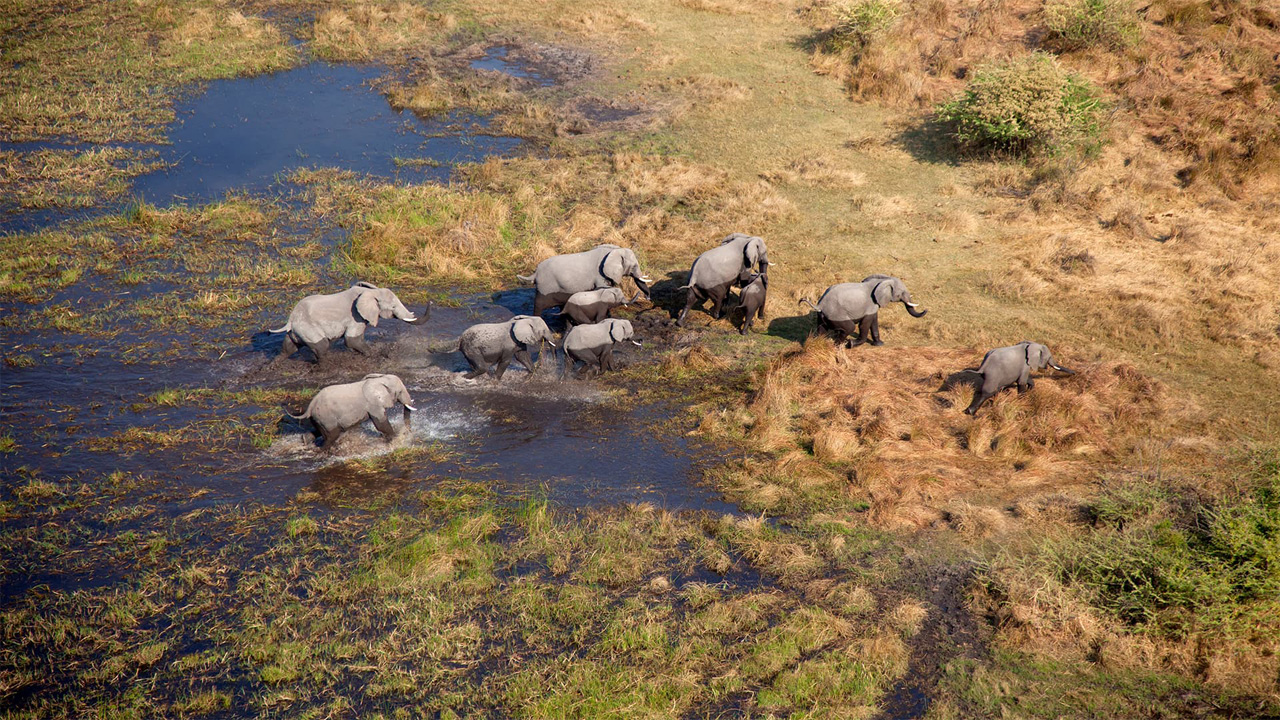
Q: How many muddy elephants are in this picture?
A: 10